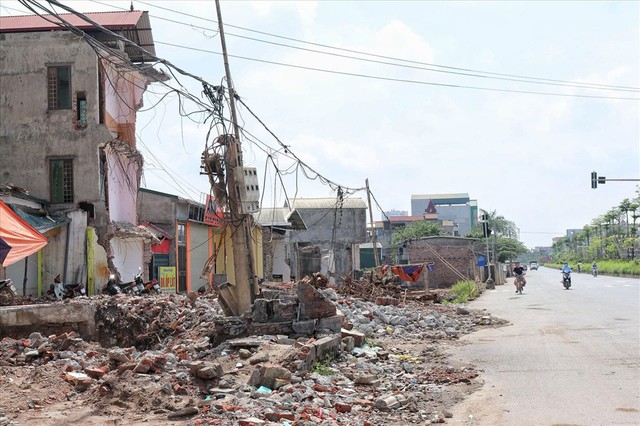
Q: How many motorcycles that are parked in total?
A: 4